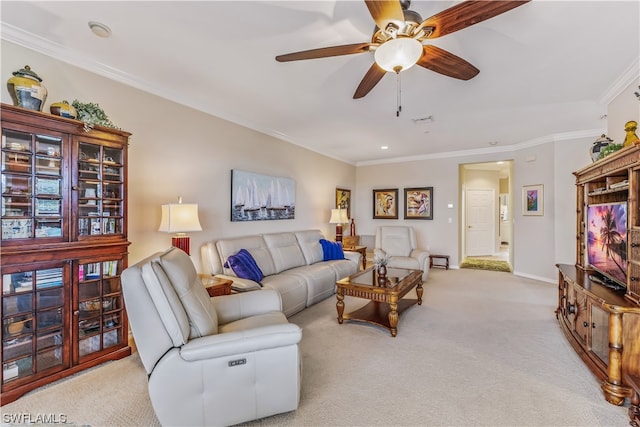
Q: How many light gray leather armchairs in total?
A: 2